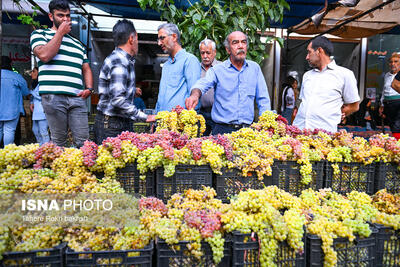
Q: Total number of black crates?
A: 12